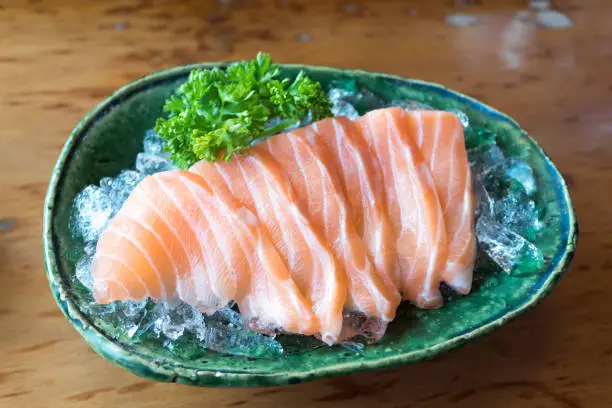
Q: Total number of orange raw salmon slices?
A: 6